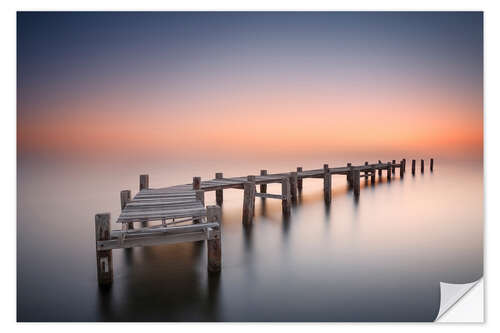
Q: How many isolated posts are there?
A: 3